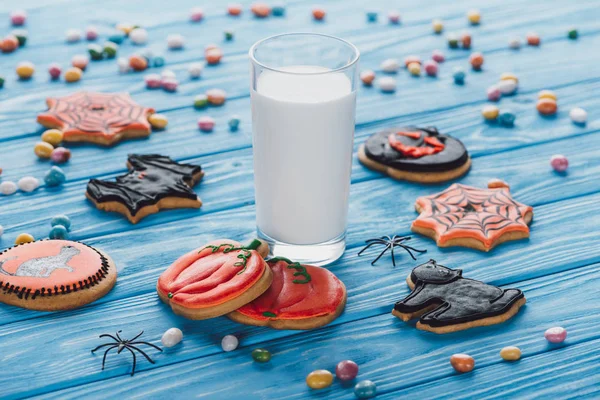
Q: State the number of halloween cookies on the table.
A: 8